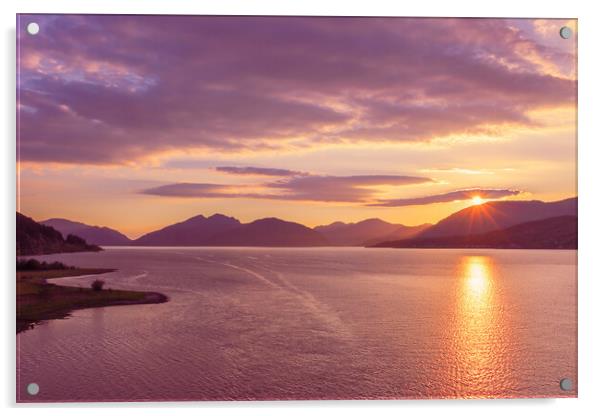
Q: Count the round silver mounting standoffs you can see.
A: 4